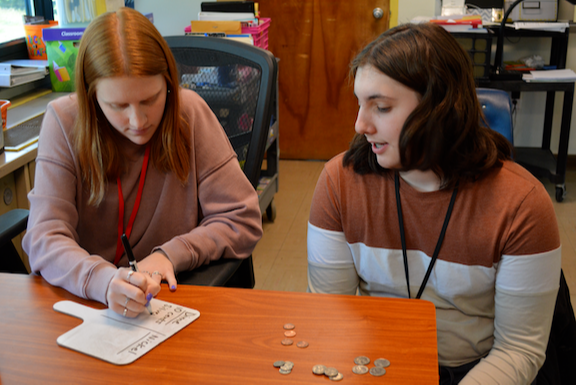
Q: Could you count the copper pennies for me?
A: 4